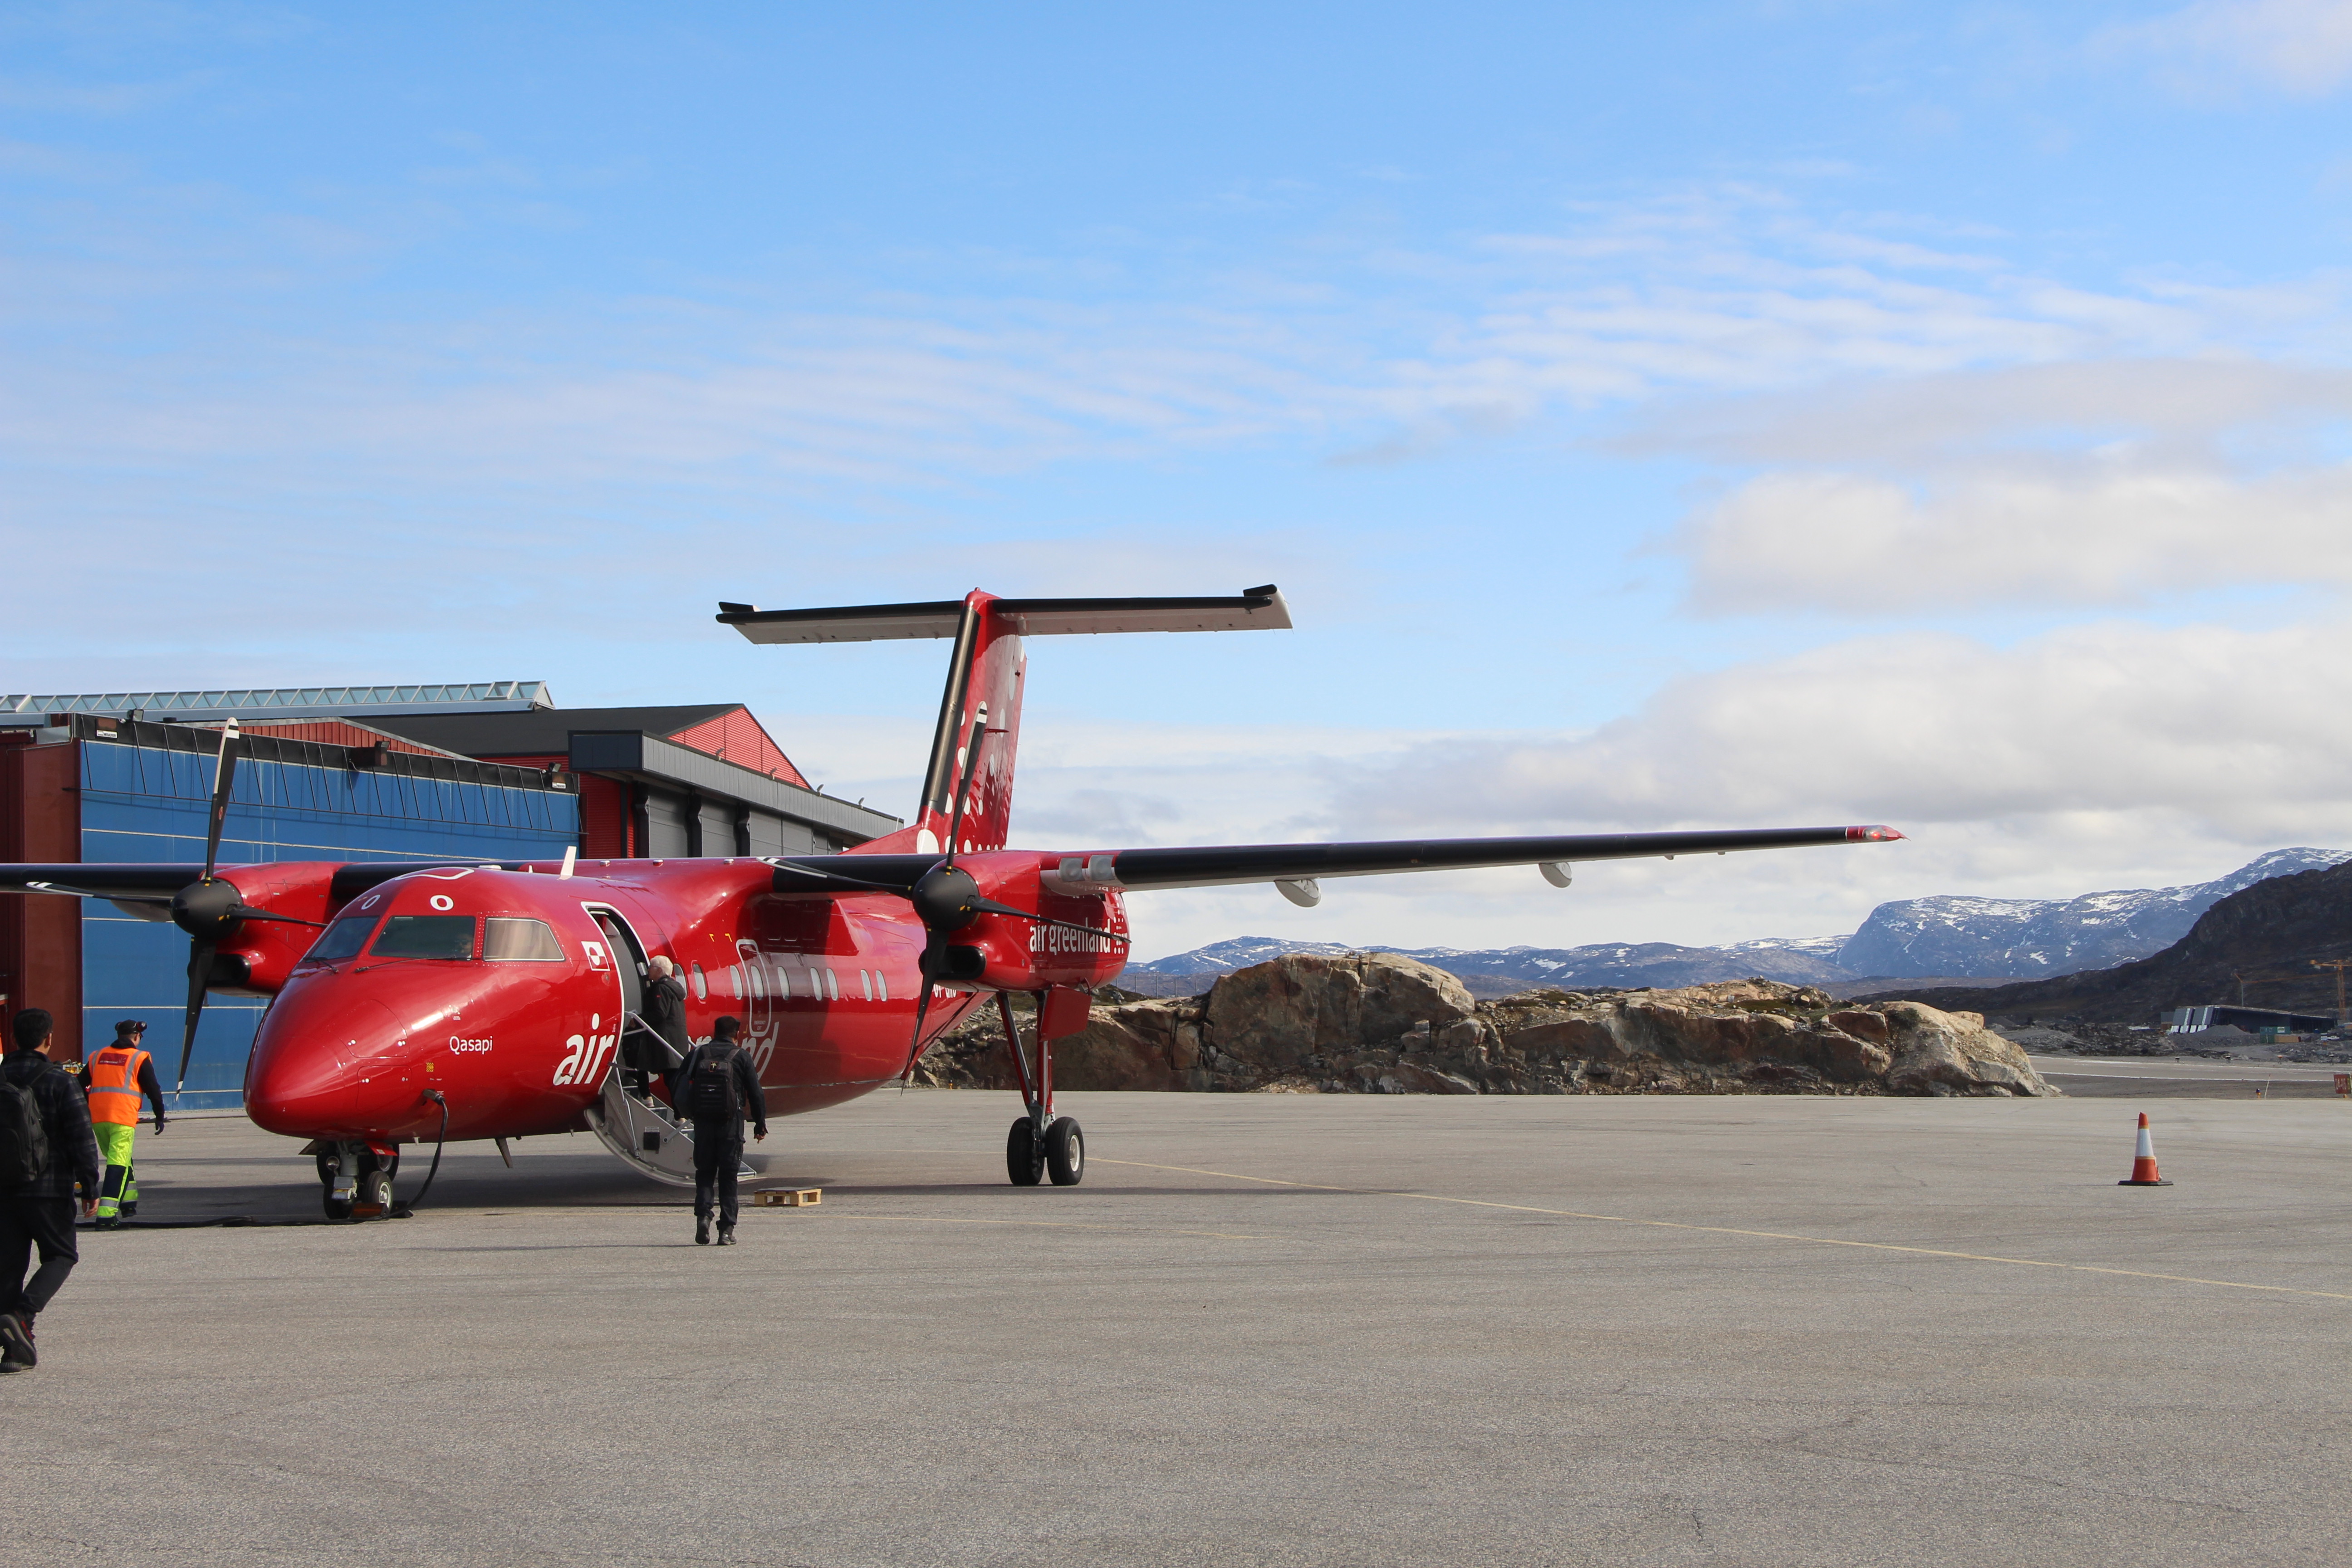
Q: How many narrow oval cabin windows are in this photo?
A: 9